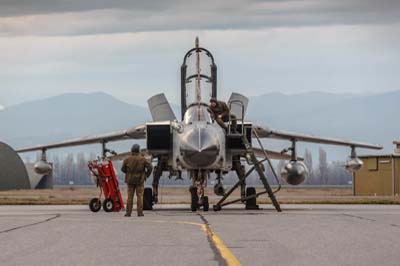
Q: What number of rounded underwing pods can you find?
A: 3